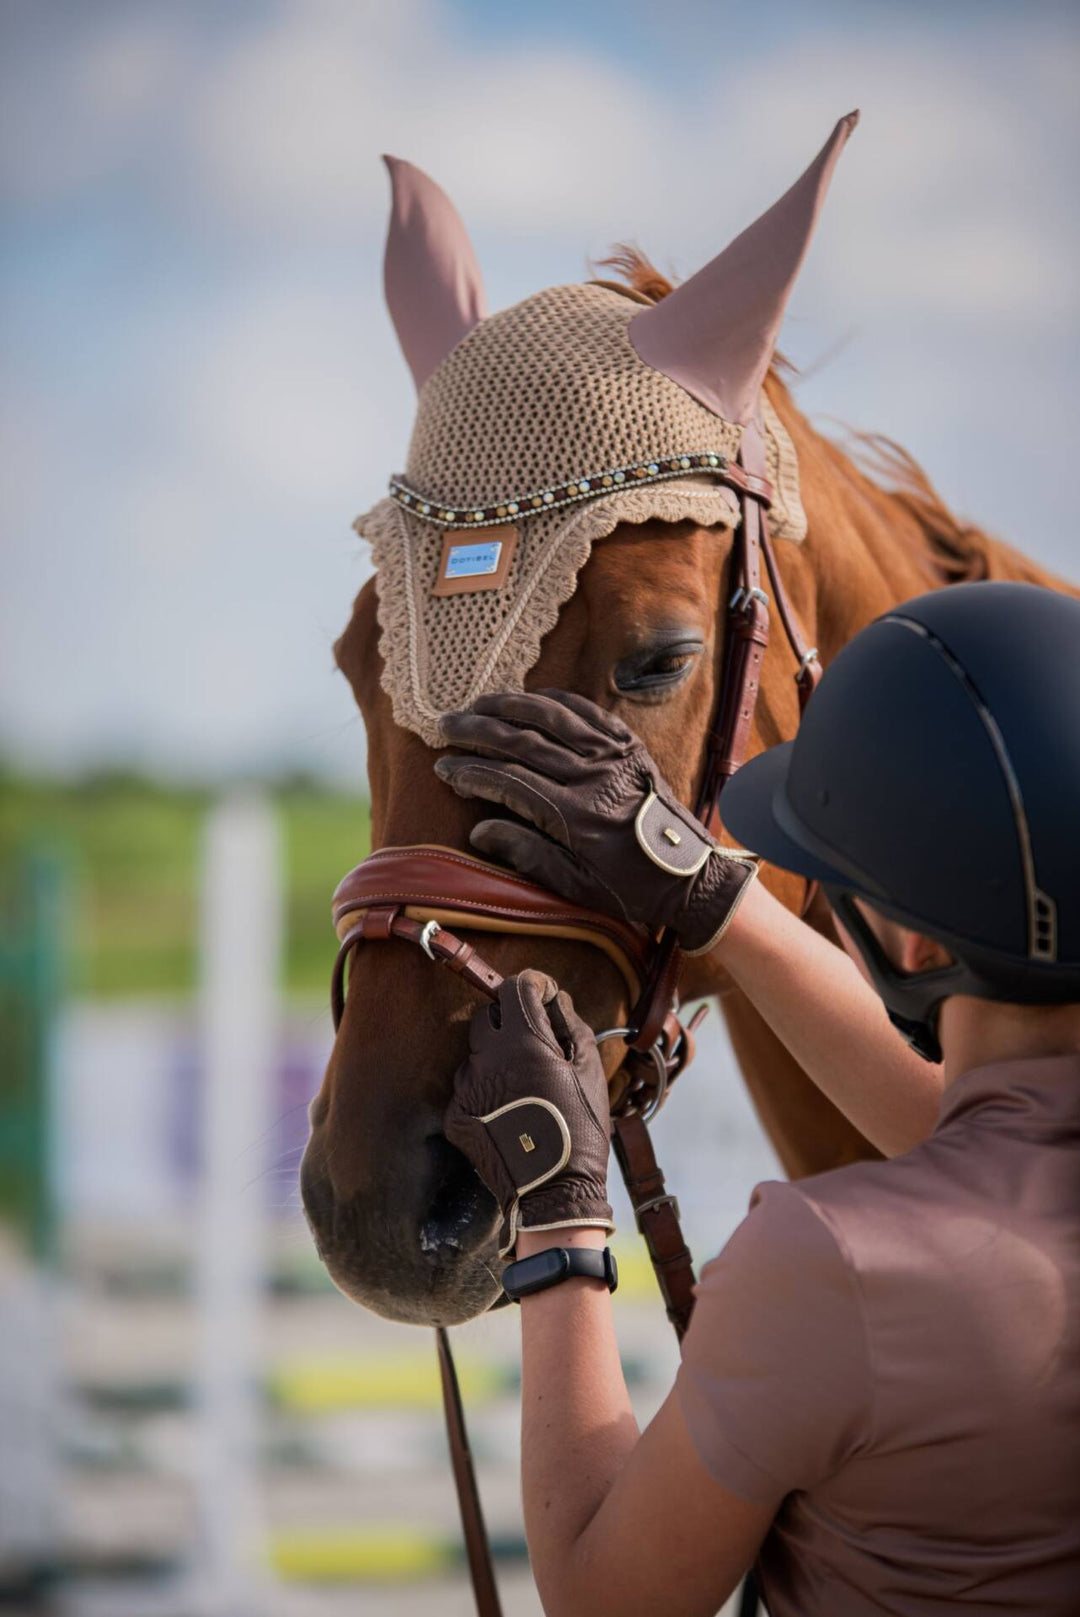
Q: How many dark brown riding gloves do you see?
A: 2